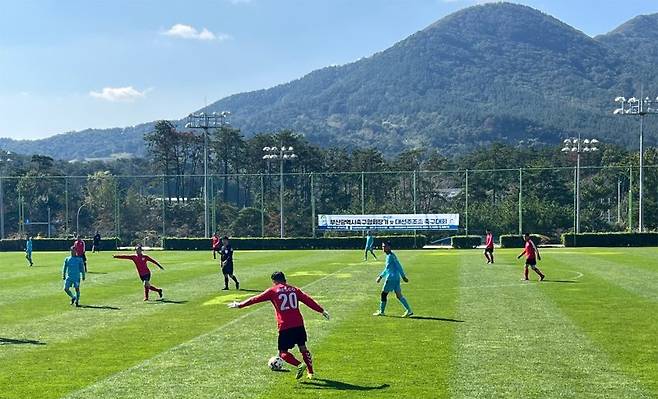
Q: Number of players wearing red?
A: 6